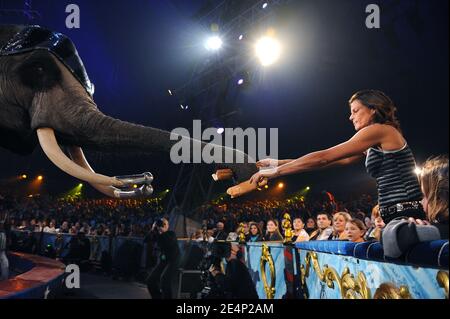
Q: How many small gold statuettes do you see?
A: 2